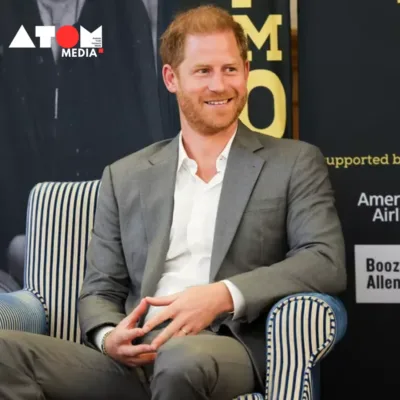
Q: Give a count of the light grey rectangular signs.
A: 1